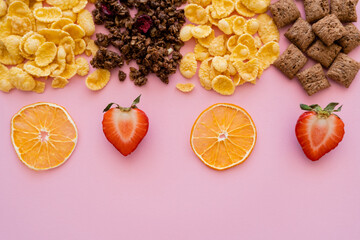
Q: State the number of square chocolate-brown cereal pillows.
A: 10